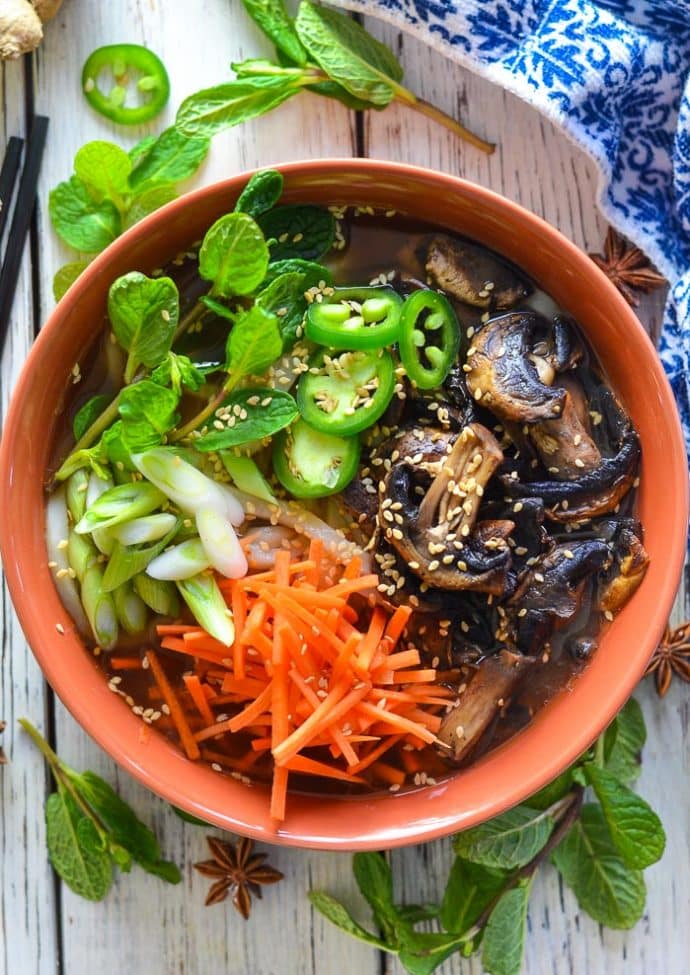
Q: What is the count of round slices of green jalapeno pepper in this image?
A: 5